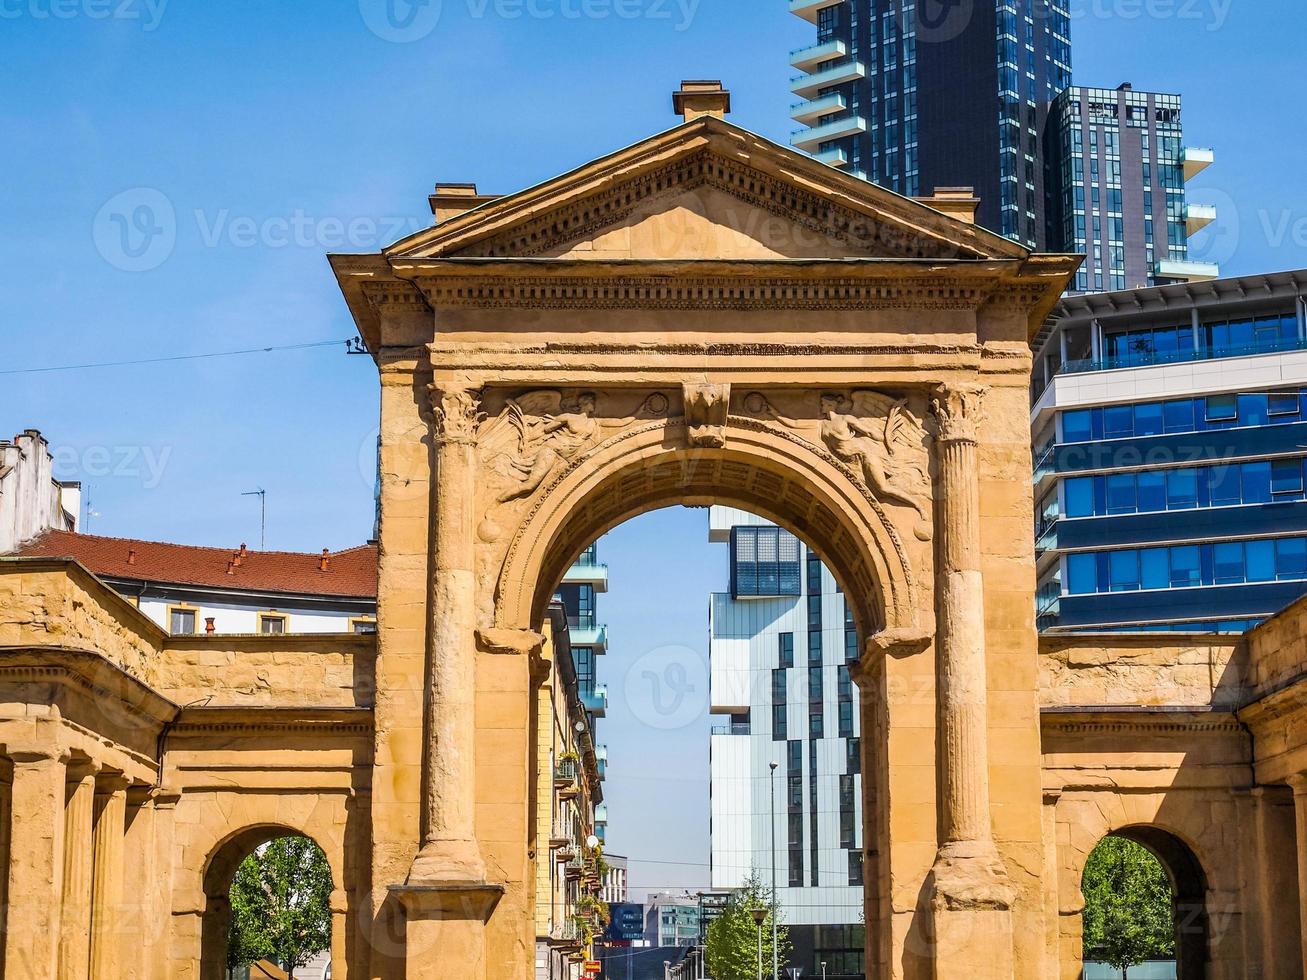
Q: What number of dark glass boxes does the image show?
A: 1